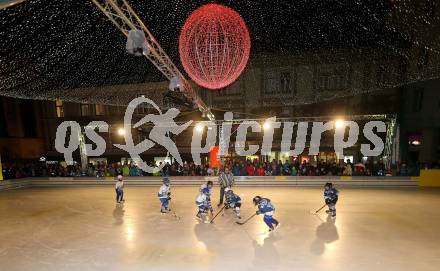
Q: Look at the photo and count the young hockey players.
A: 7